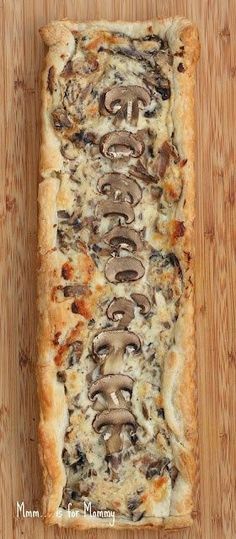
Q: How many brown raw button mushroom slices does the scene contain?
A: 10